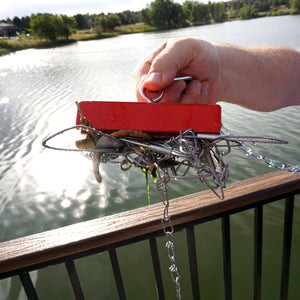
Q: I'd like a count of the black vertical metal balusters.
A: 8